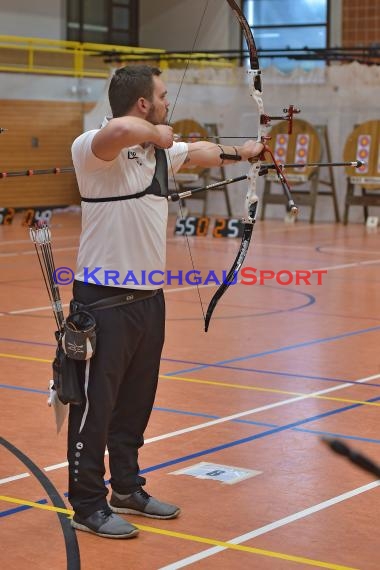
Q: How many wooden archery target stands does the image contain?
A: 3